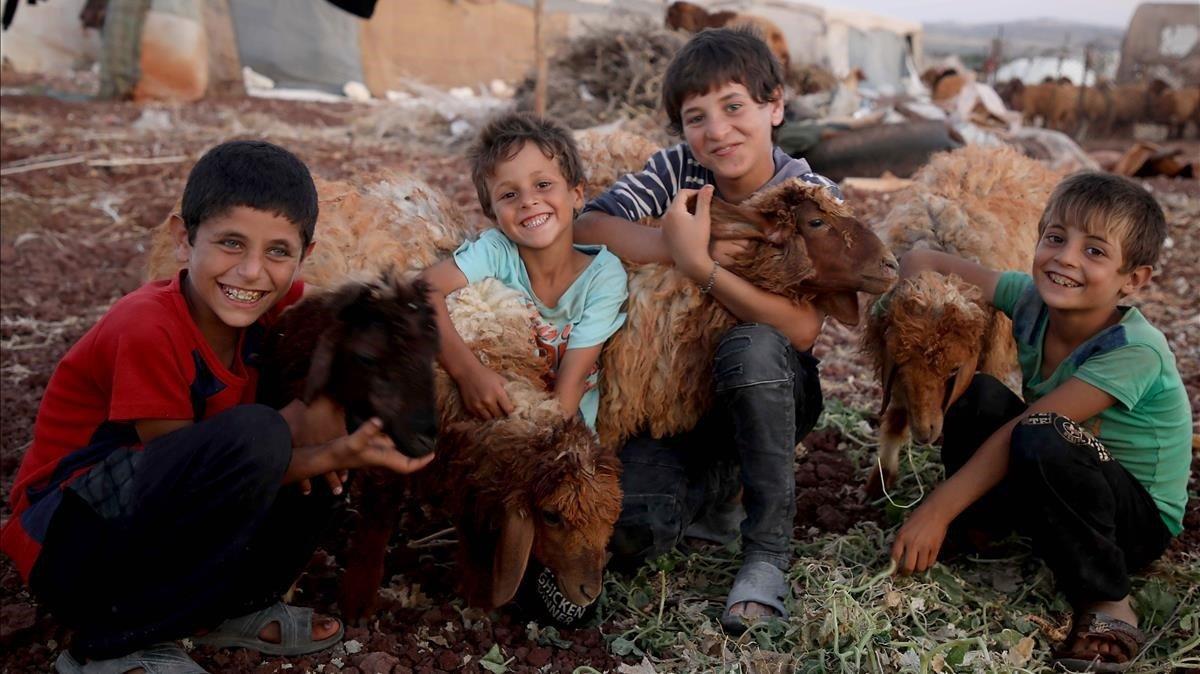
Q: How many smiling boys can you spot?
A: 4